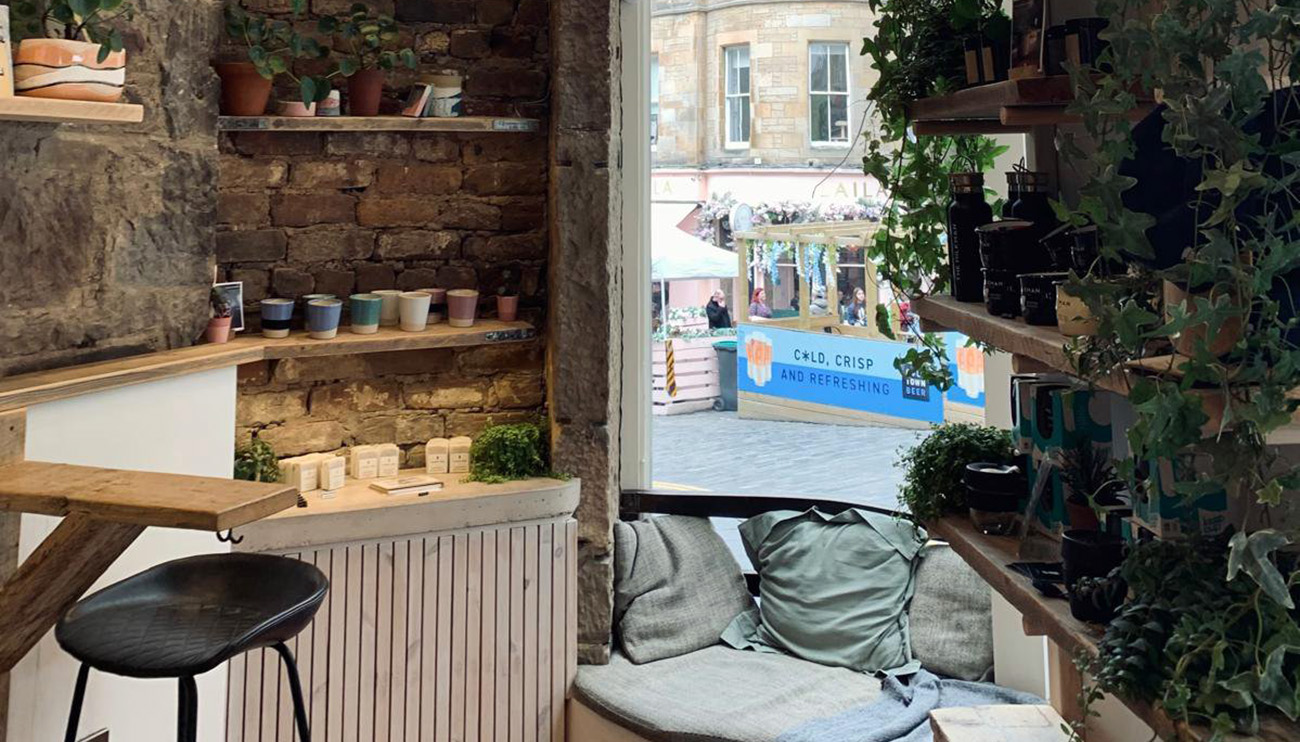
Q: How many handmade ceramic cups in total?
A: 8